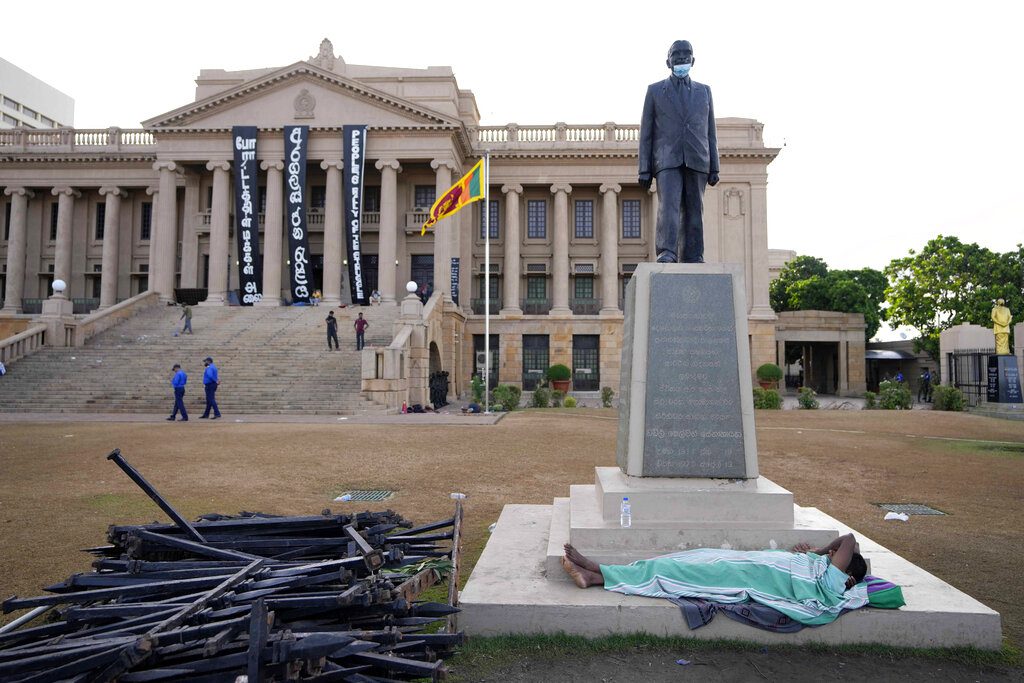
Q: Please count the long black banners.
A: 3